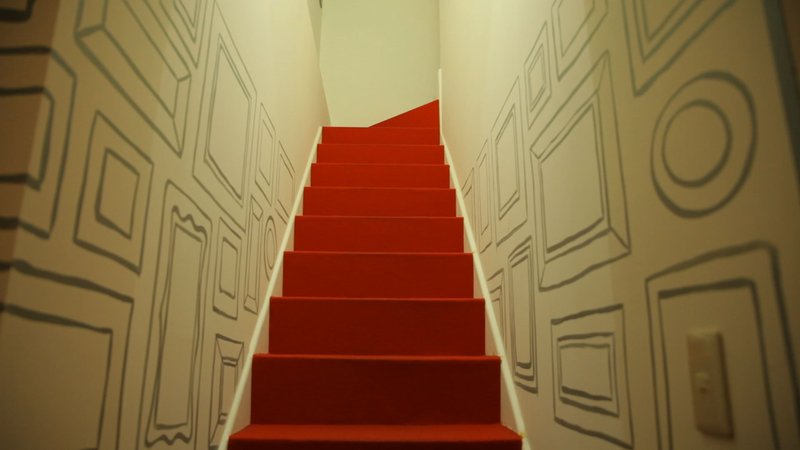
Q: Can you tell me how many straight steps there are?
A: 9